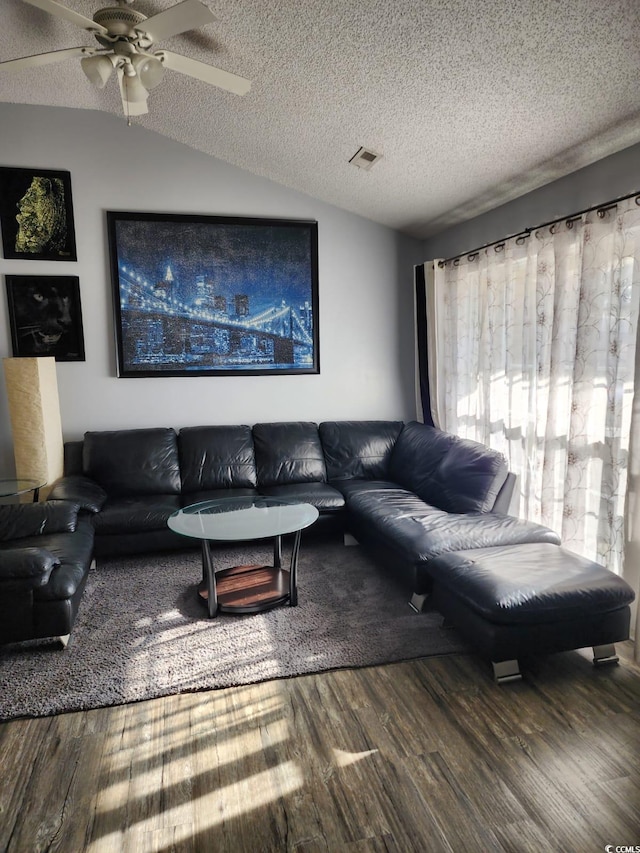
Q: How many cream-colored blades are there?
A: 5